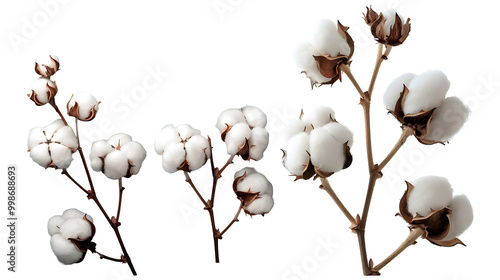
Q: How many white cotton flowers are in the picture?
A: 14